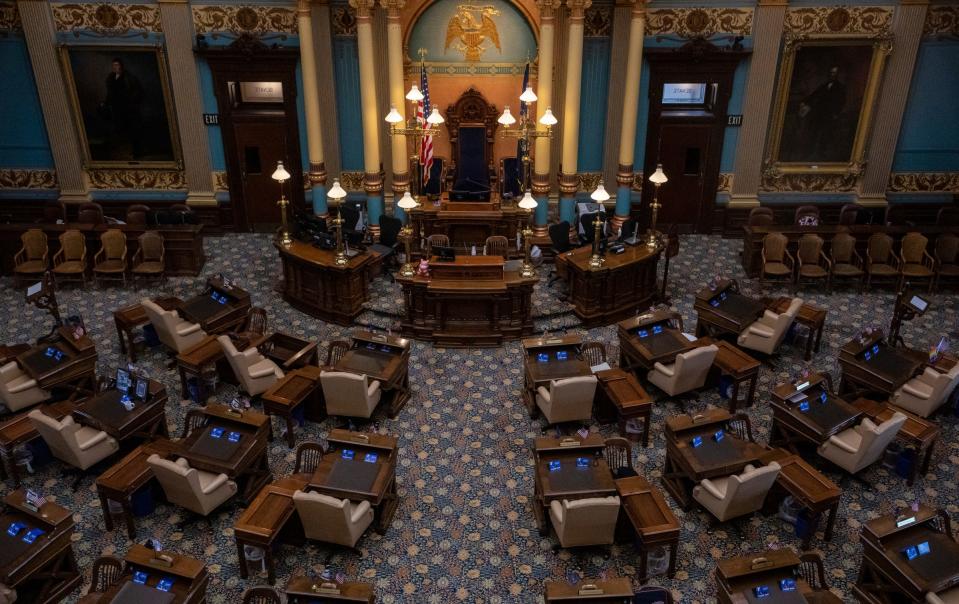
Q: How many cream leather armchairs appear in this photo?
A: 14